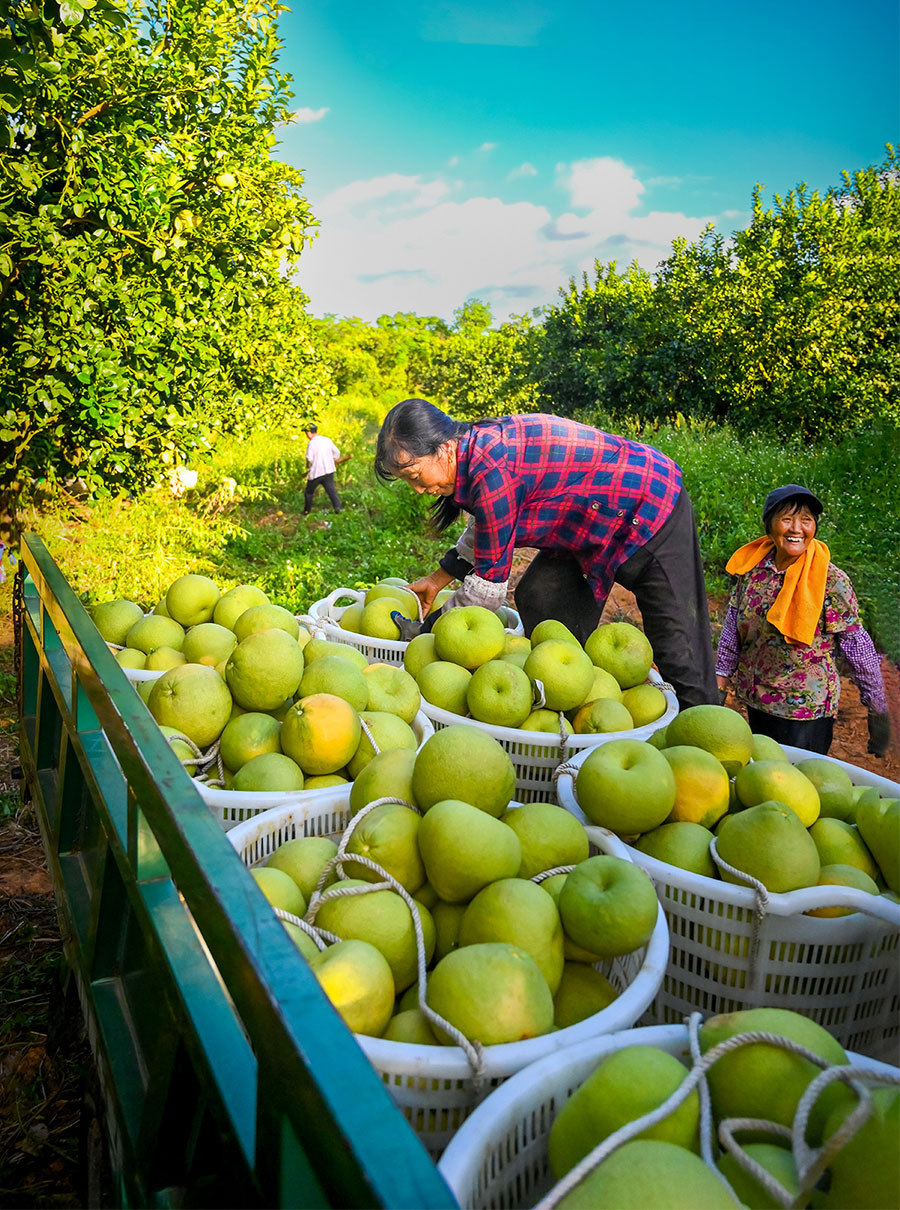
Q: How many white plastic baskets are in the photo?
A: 7